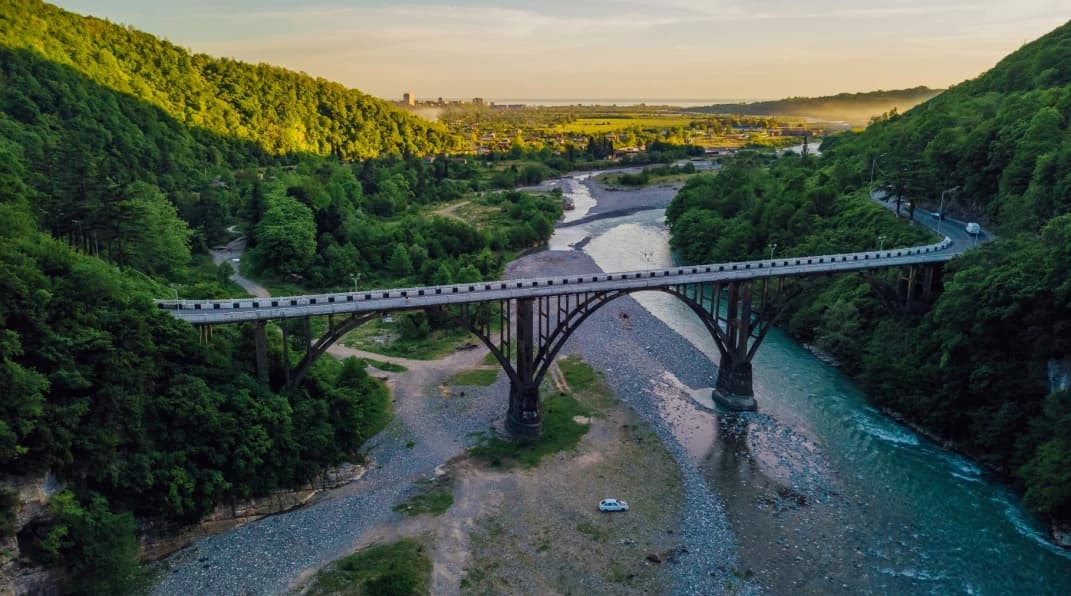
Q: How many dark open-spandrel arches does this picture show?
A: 3